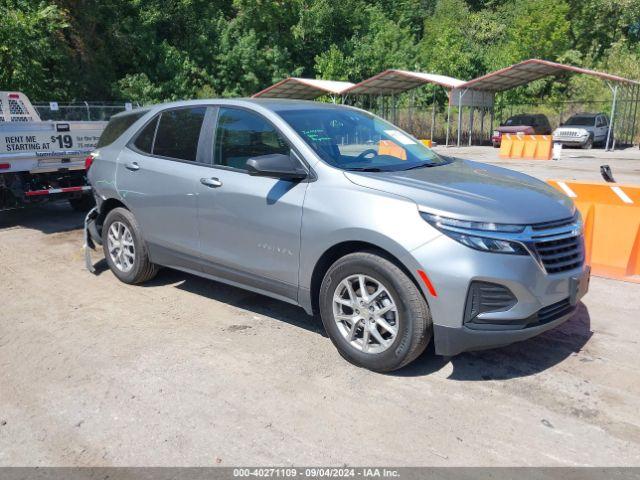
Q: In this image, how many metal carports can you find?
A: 3